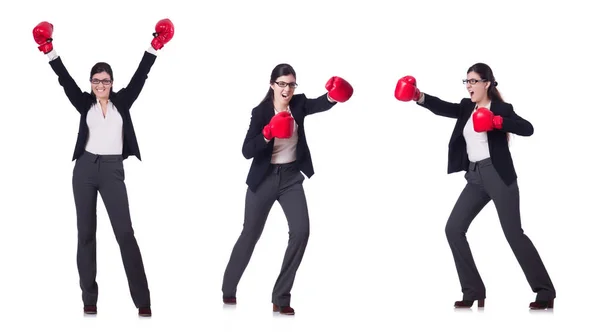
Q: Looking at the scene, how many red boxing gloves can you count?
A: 6